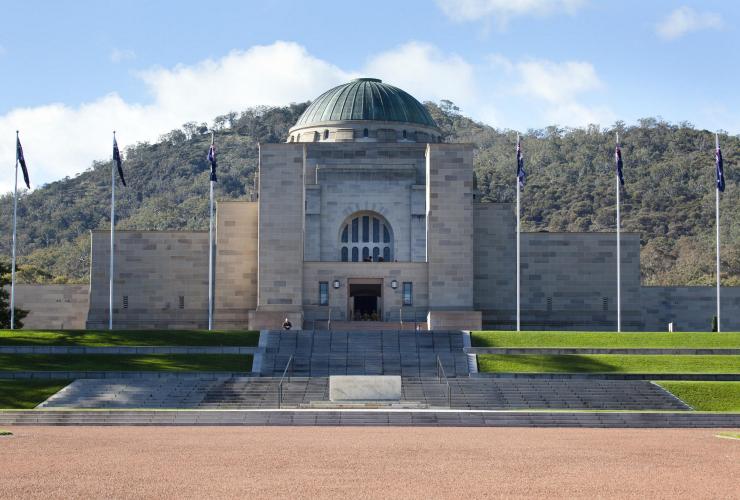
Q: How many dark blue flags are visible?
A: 6